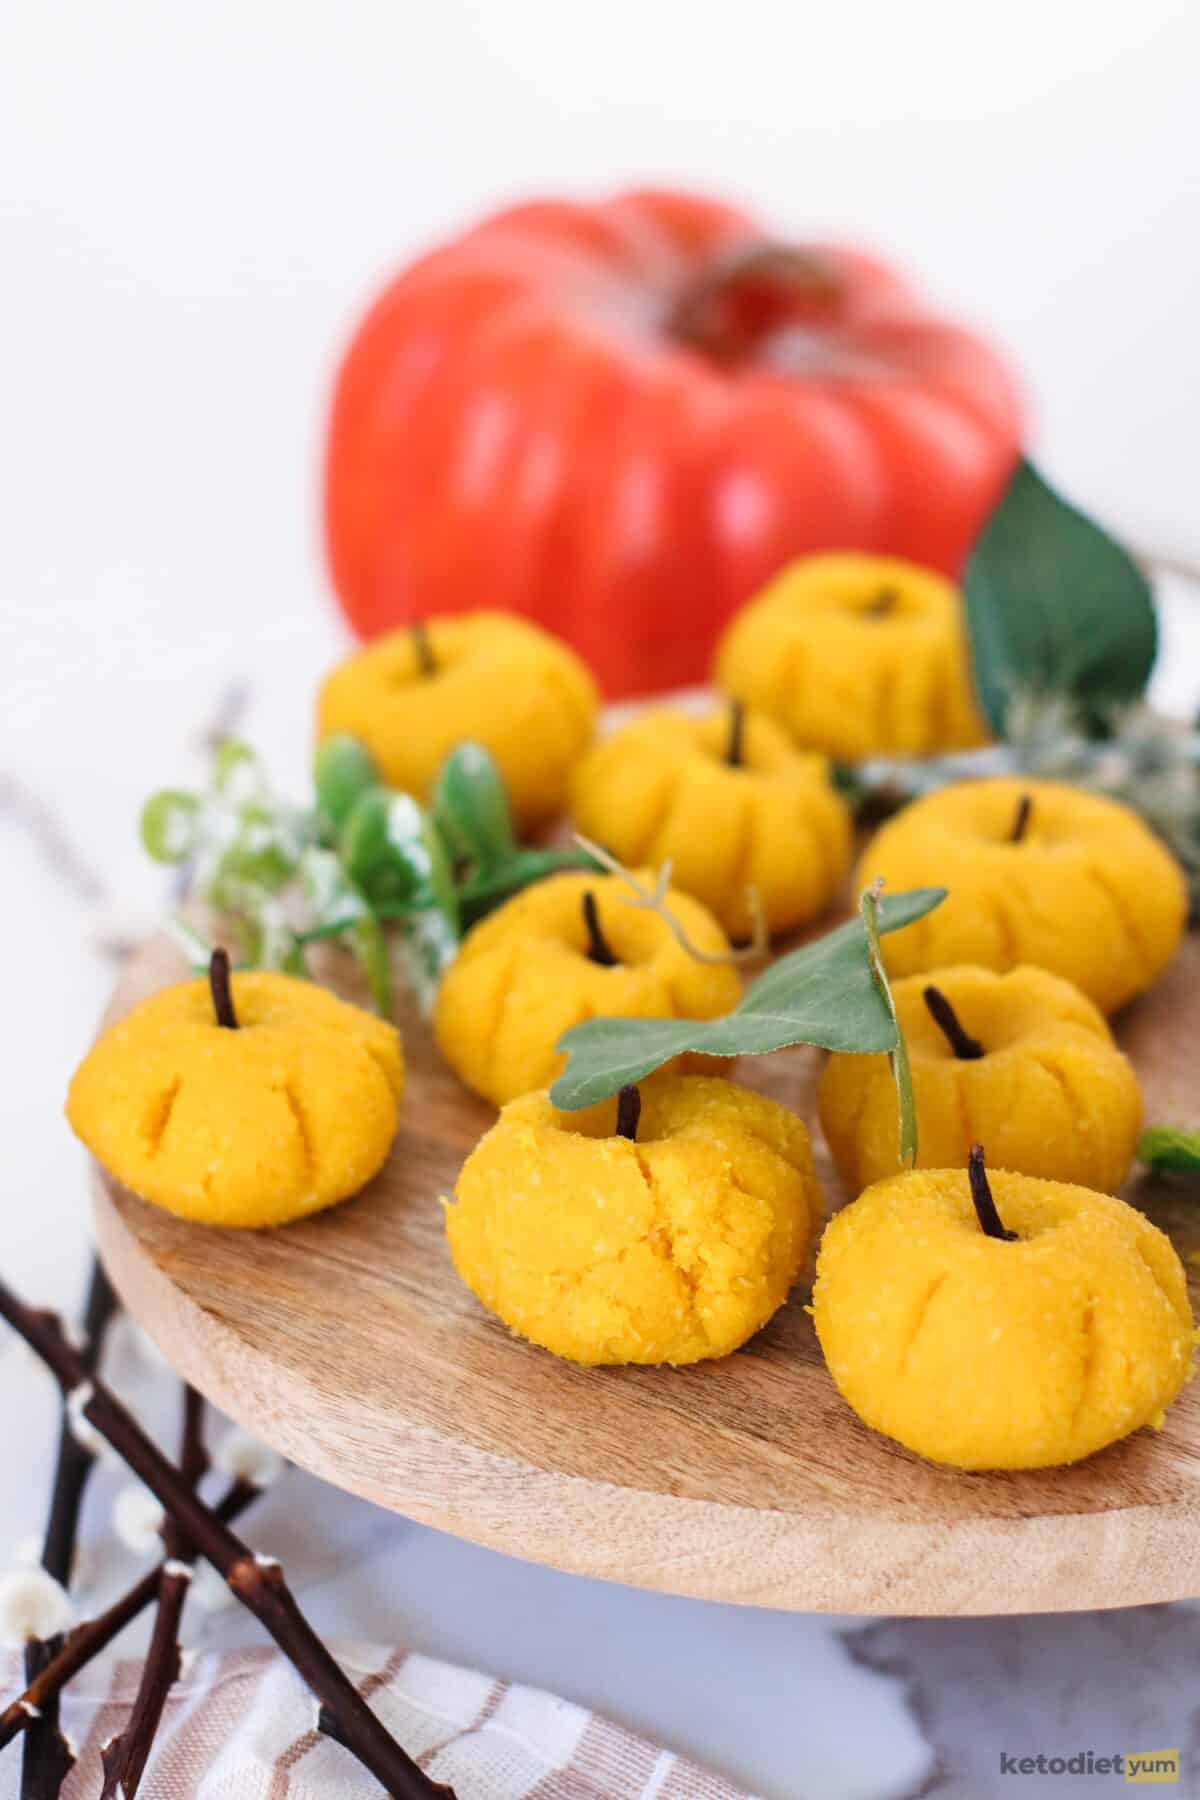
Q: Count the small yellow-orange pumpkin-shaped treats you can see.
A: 9